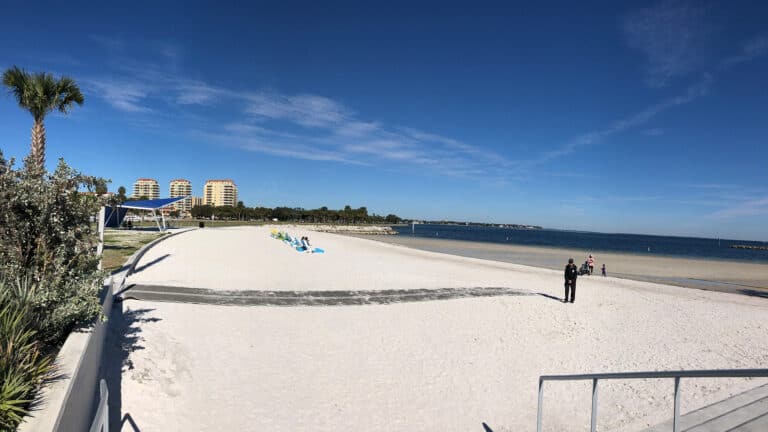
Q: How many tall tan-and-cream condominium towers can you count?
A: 3